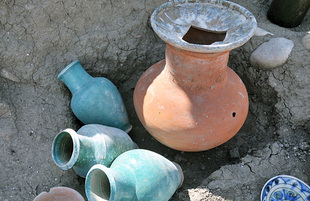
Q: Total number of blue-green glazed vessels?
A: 3